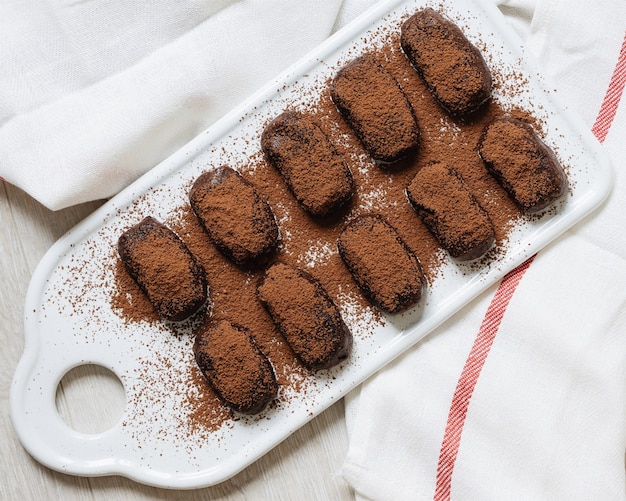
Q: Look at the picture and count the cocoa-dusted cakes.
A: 10